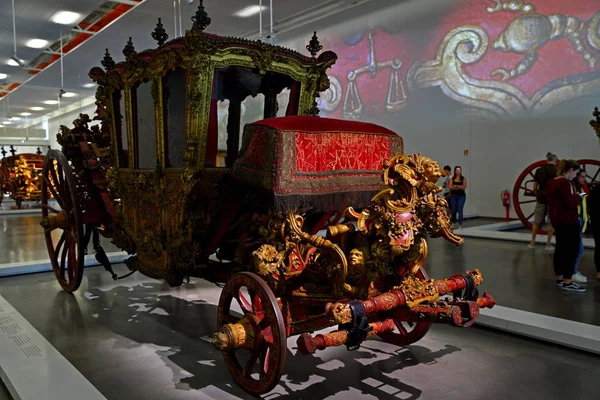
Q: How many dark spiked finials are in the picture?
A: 5